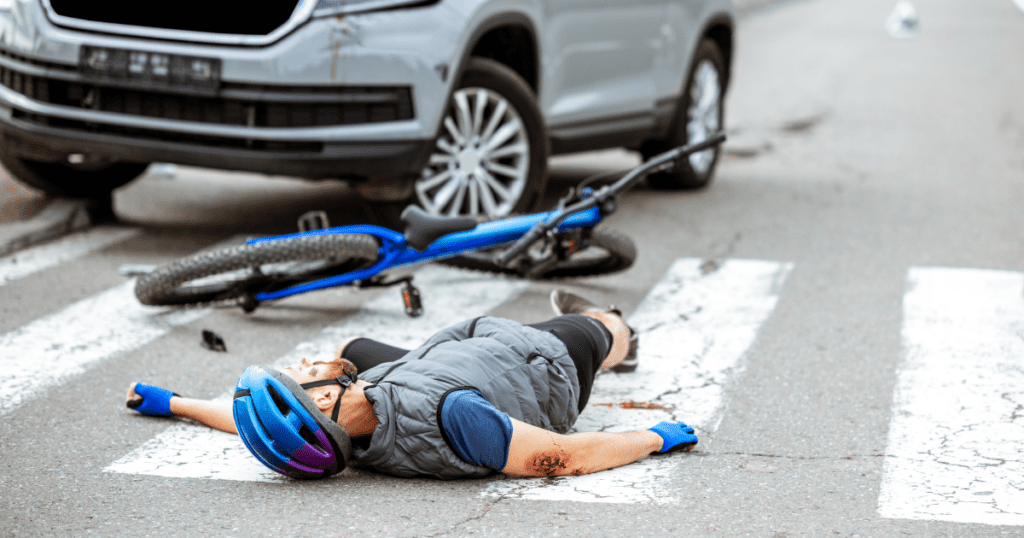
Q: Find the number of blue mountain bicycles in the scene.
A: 1